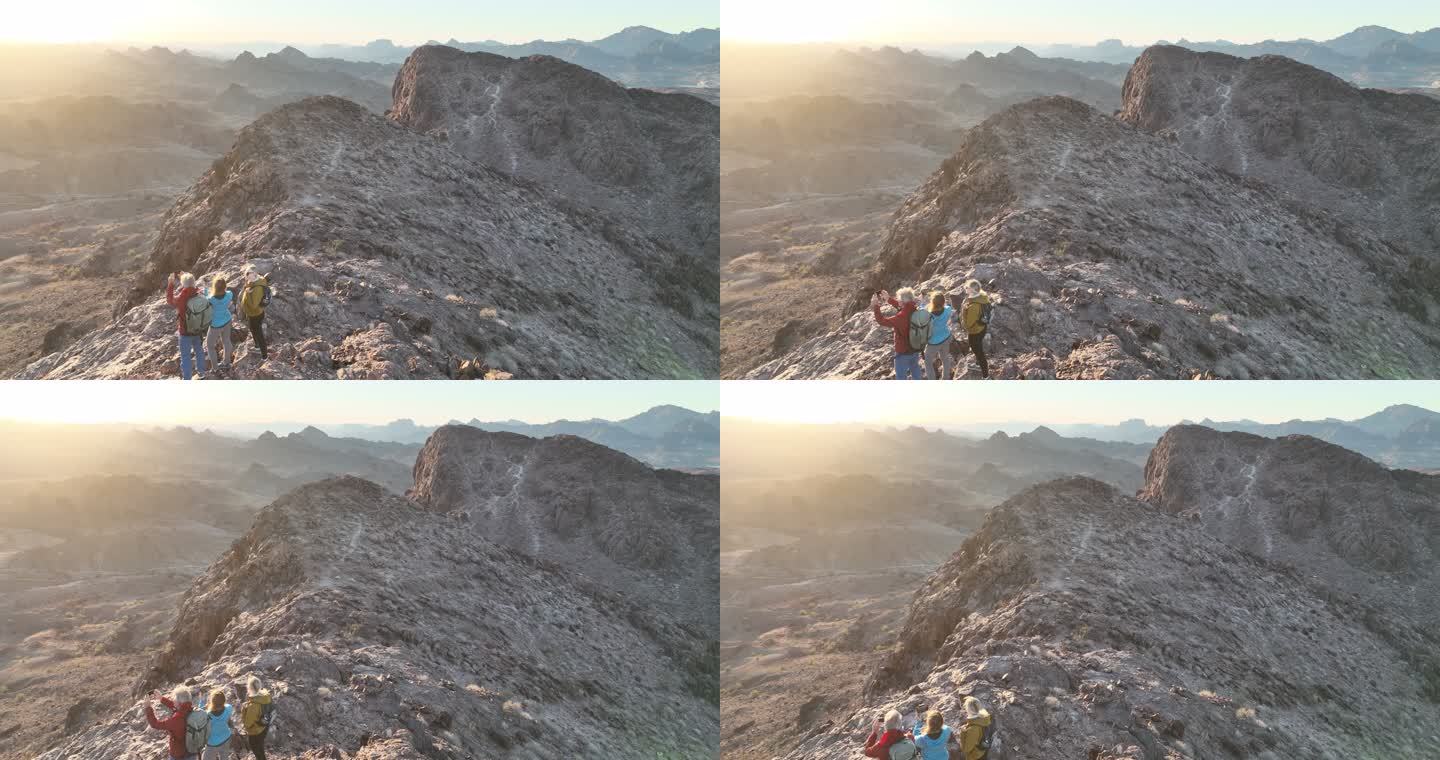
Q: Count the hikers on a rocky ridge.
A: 3